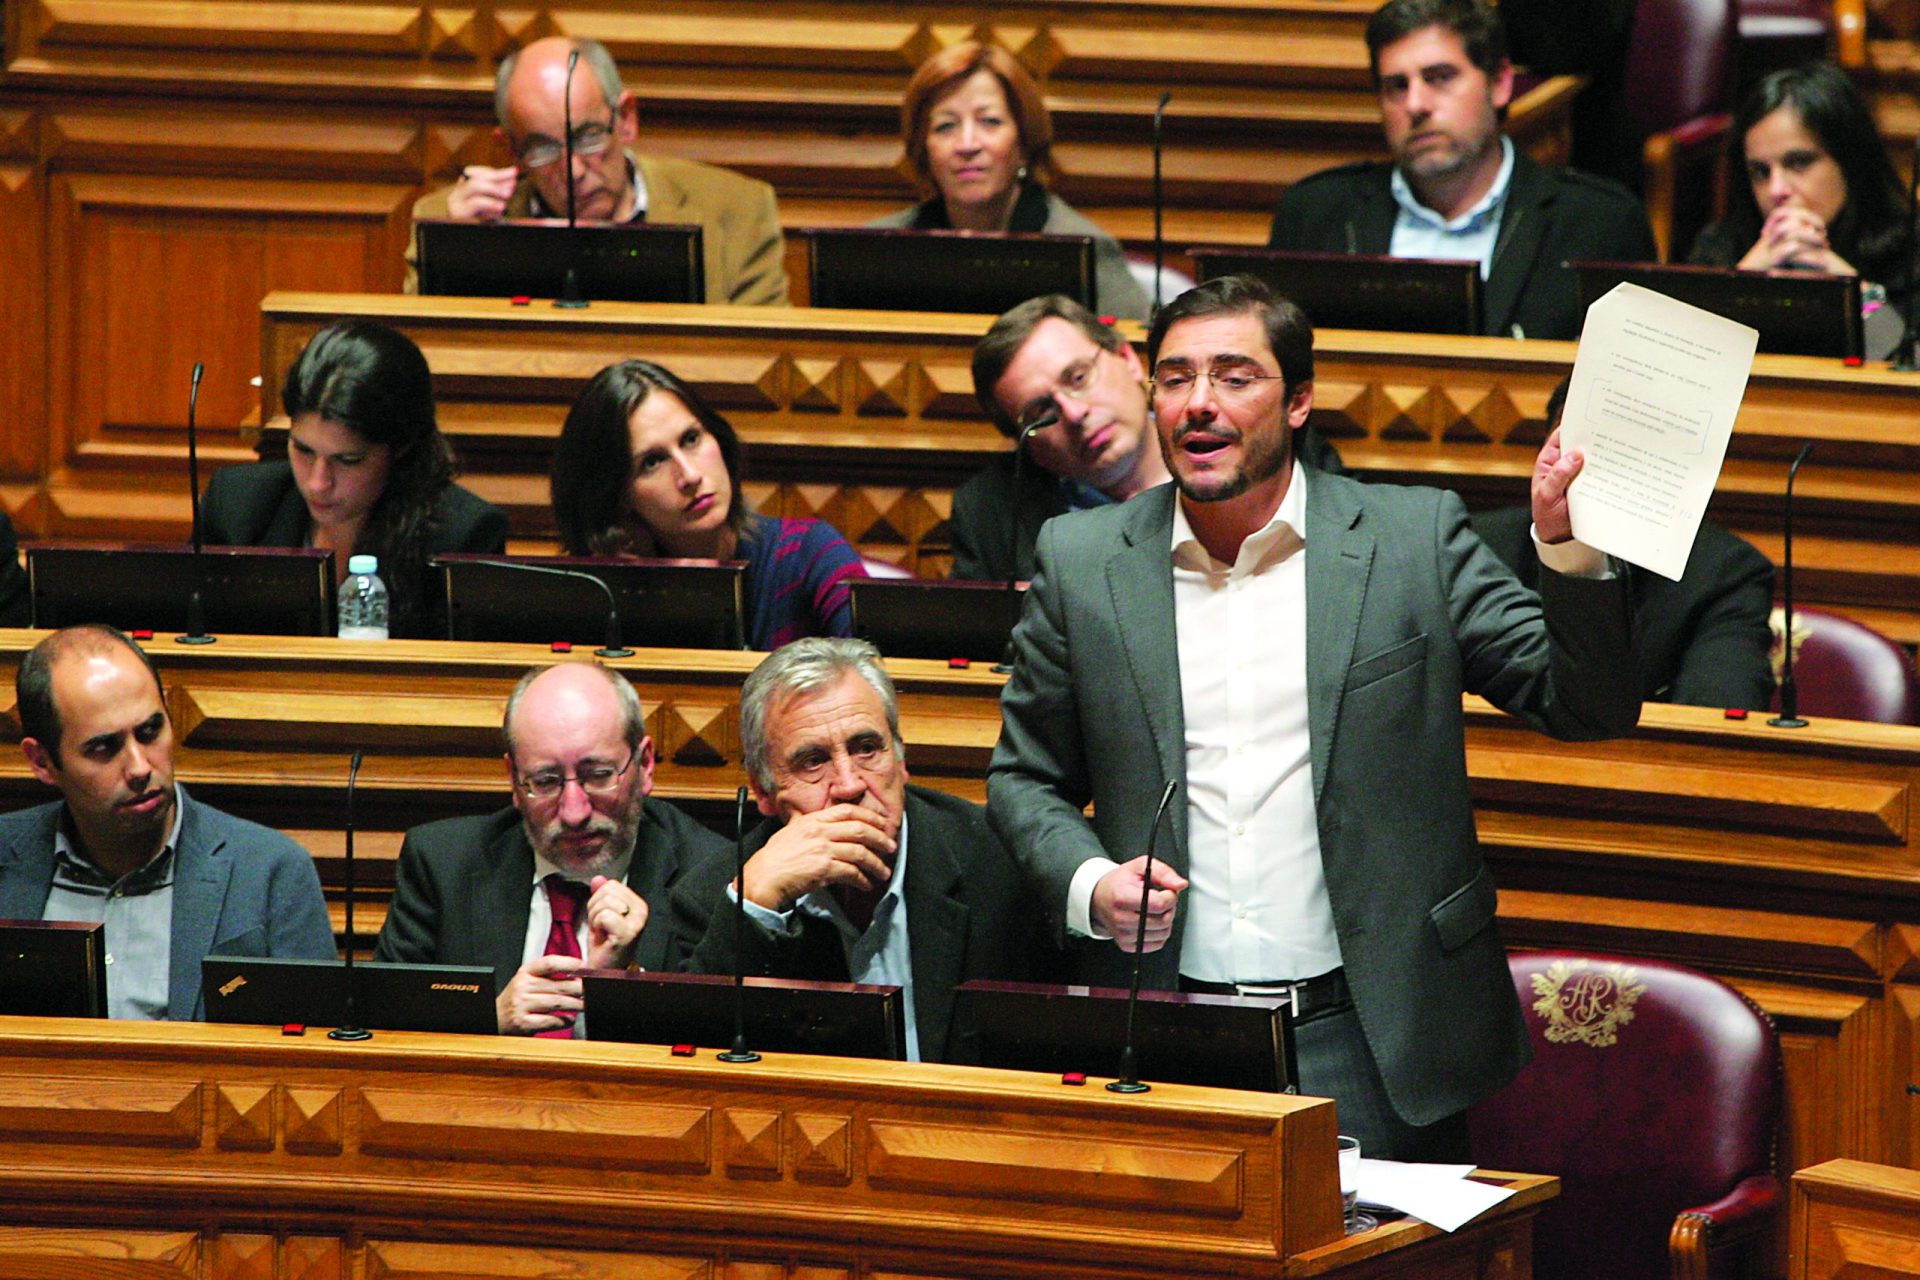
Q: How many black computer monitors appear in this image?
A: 11